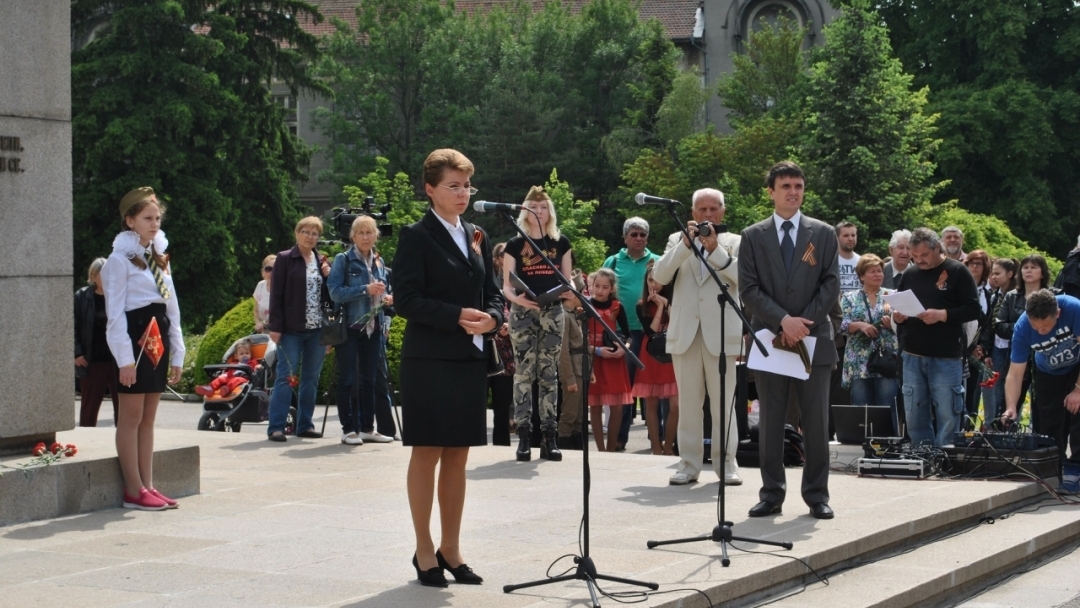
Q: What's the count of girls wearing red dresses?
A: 2